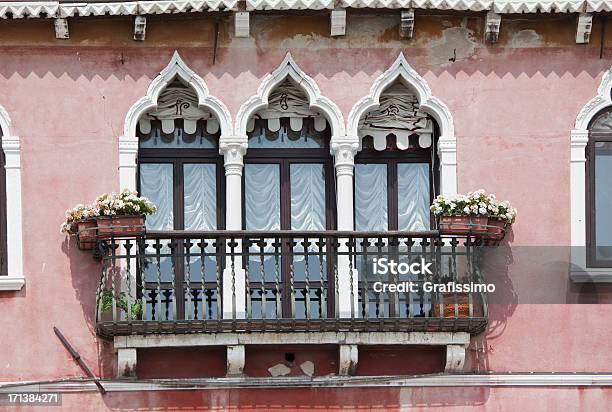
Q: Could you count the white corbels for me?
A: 11